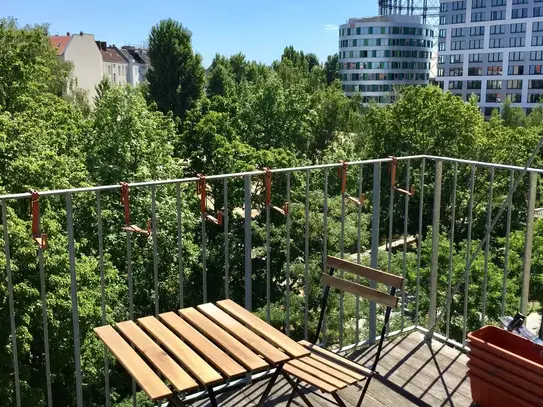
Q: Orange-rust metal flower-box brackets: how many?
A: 6